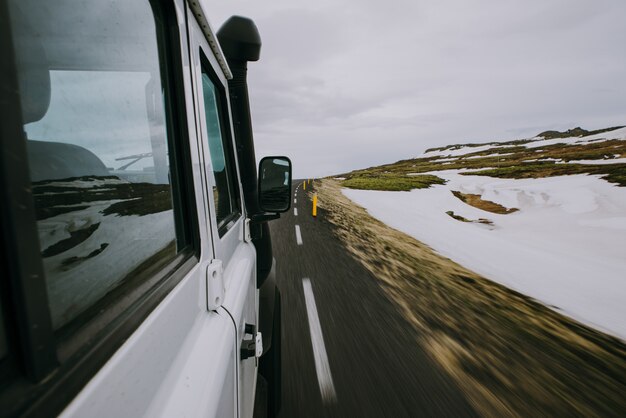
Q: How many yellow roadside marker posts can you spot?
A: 3